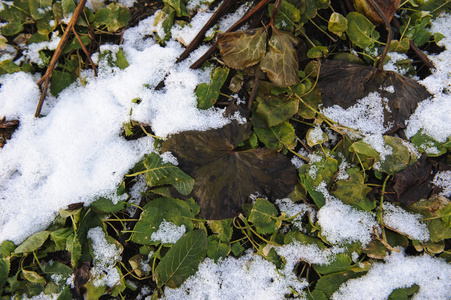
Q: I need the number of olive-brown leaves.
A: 2